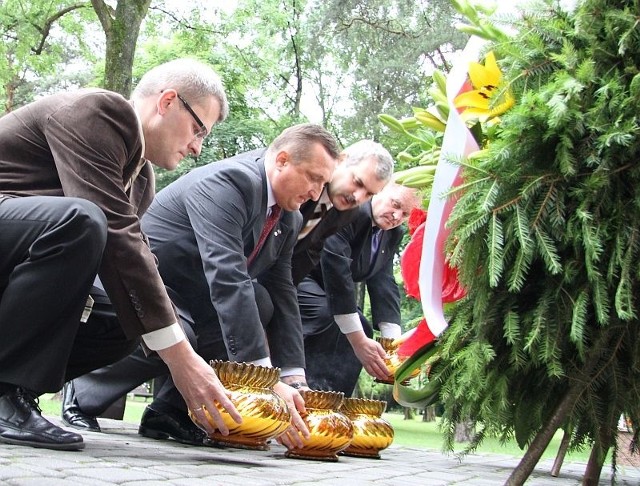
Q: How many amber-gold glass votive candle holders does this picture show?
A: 4